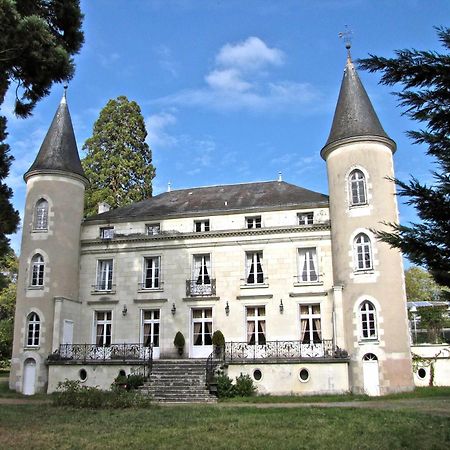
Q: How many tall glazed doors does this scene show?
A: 5